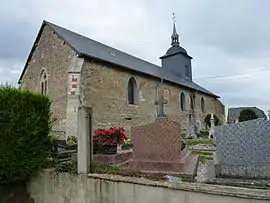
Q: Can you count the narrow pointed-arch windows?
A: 4